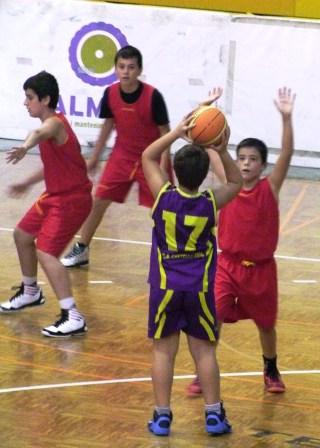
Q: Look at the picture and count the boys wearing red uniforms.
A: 3